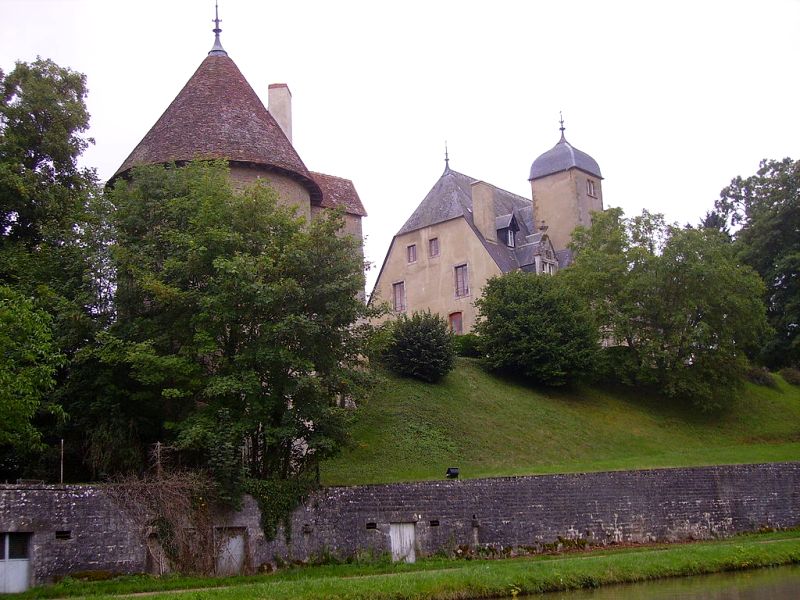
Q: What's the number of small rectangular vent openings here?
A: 3